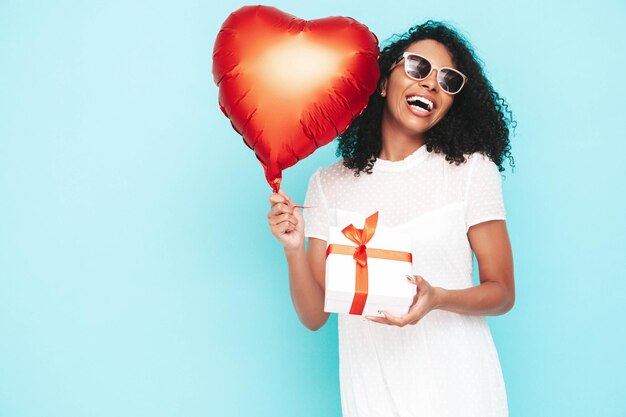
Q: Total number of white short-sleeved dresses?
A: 1